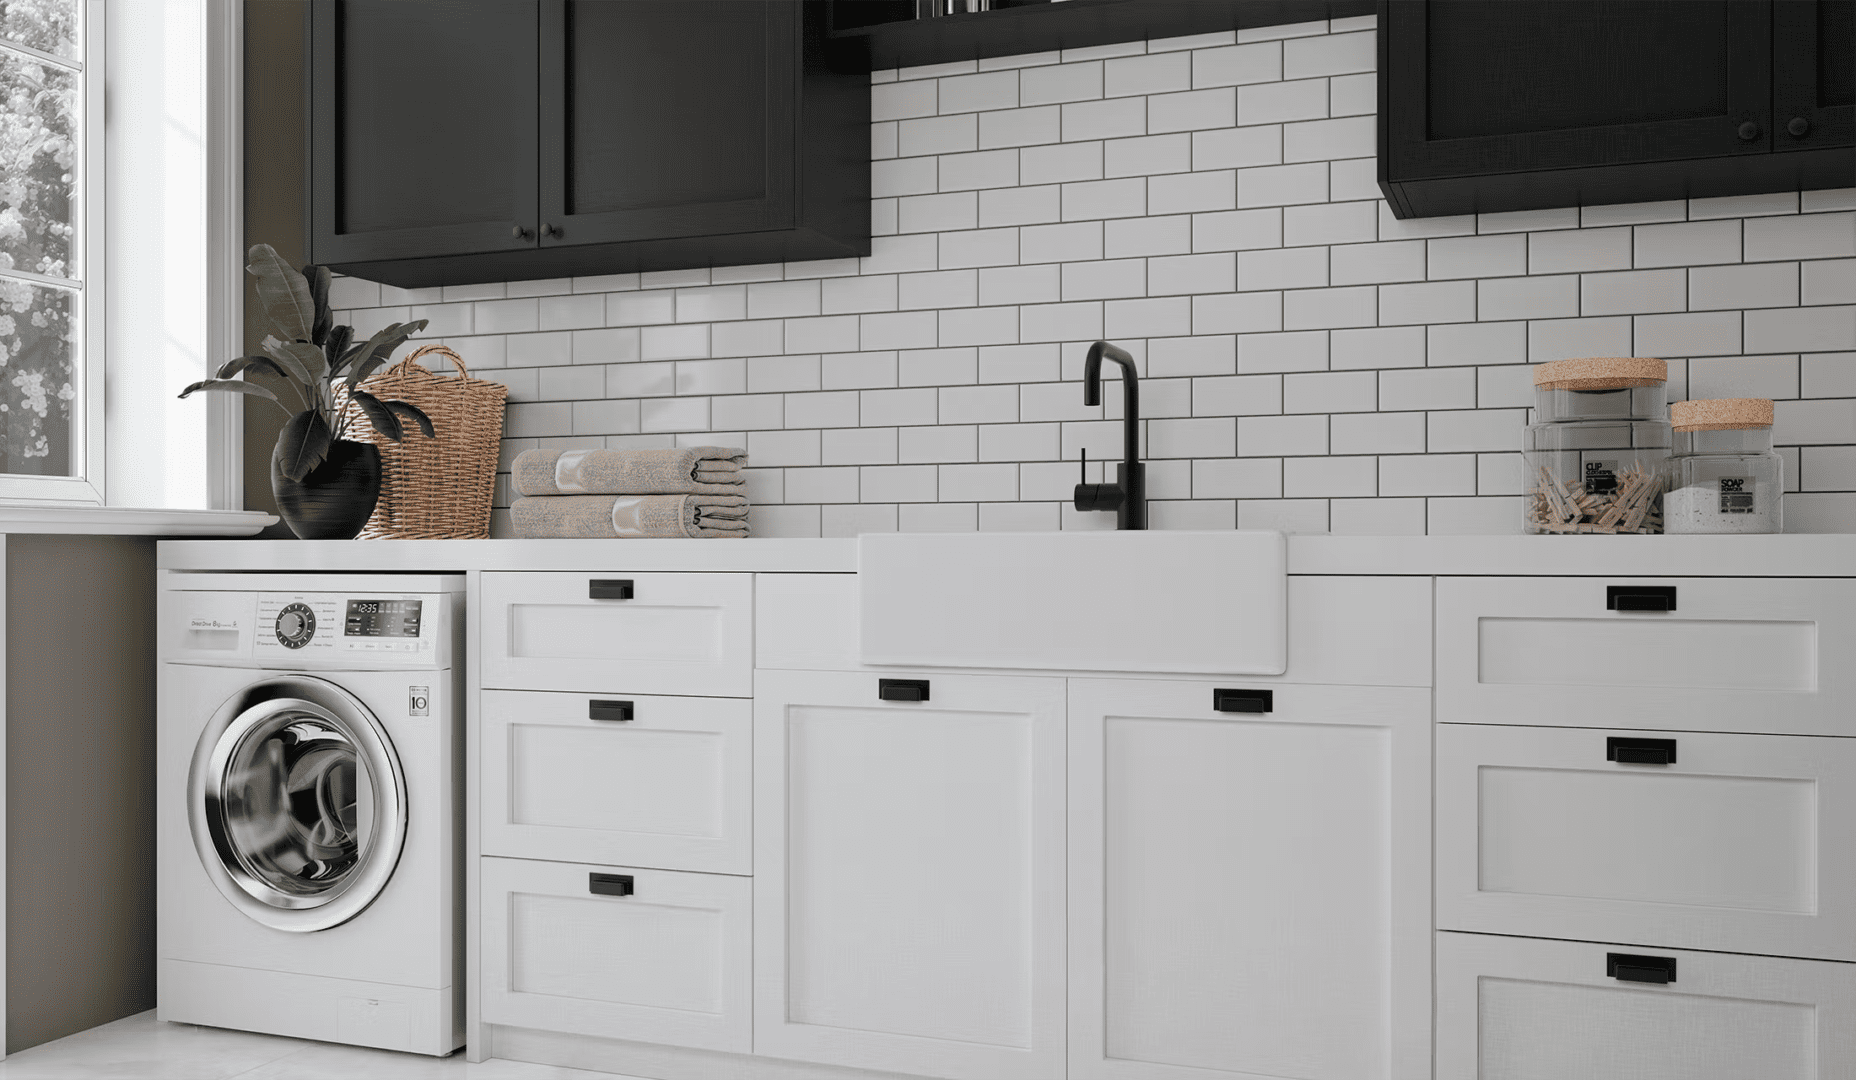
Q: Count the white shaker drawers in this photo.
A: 6